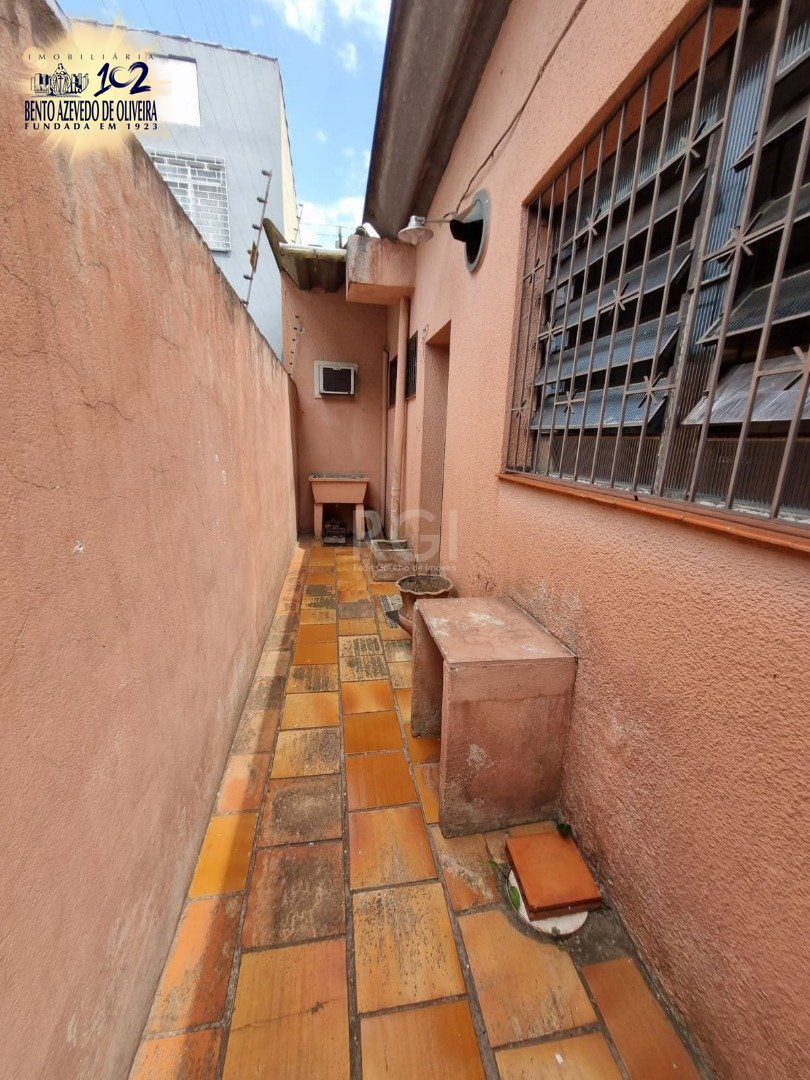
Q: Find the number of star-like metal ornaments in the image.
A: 10